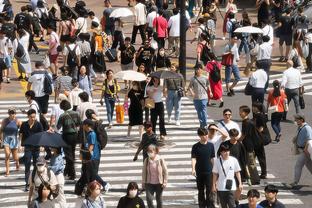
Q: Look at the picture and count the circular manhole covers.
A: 1